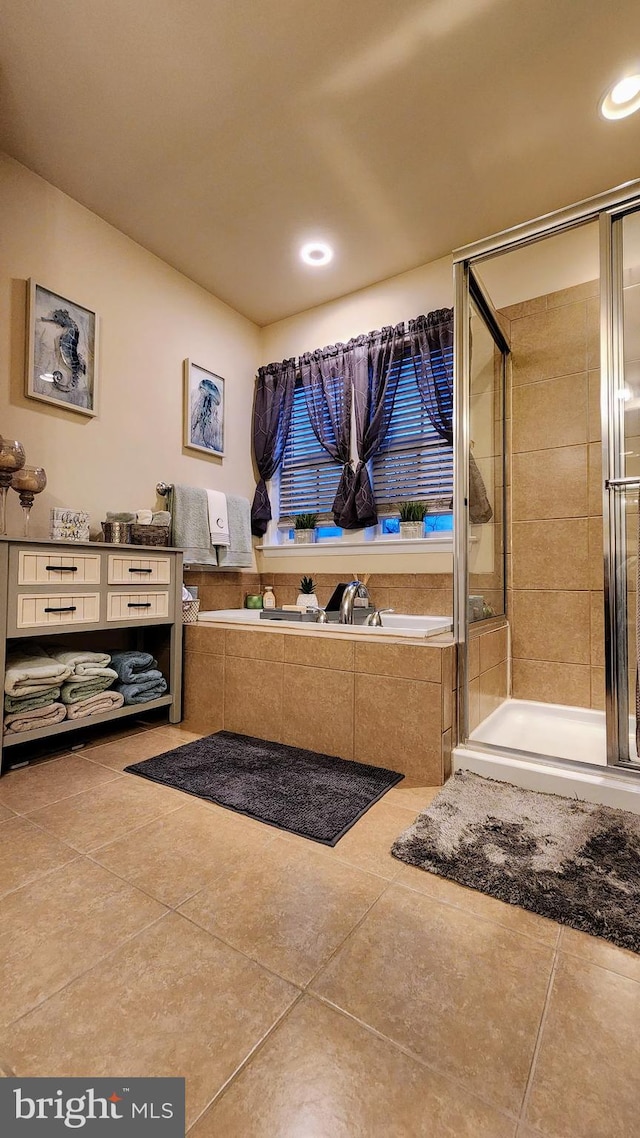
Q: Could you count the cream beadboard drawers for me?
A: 4